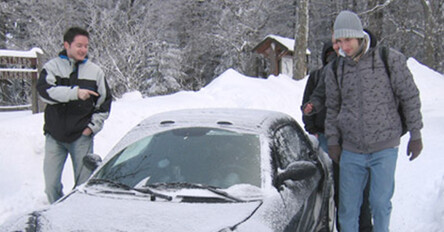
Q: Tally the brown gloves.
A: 2